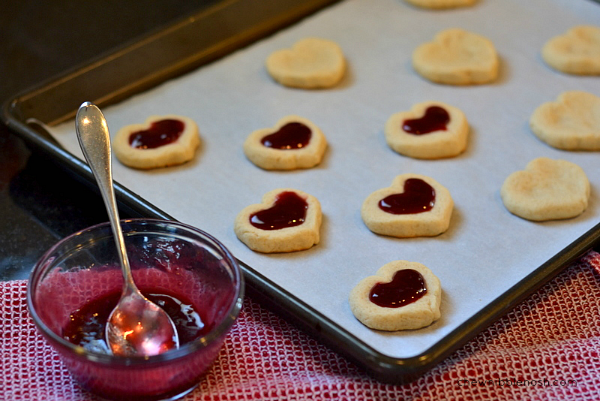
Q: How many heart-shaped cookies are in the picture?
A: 12